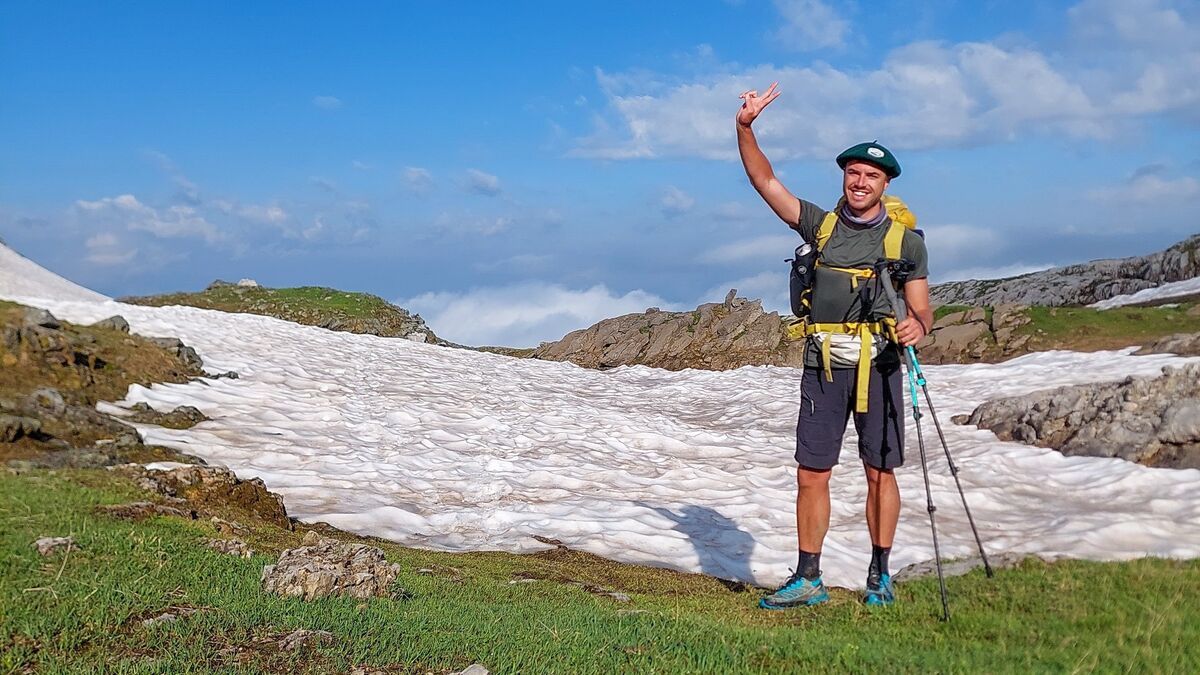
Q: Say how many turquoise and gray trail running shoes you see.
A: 2